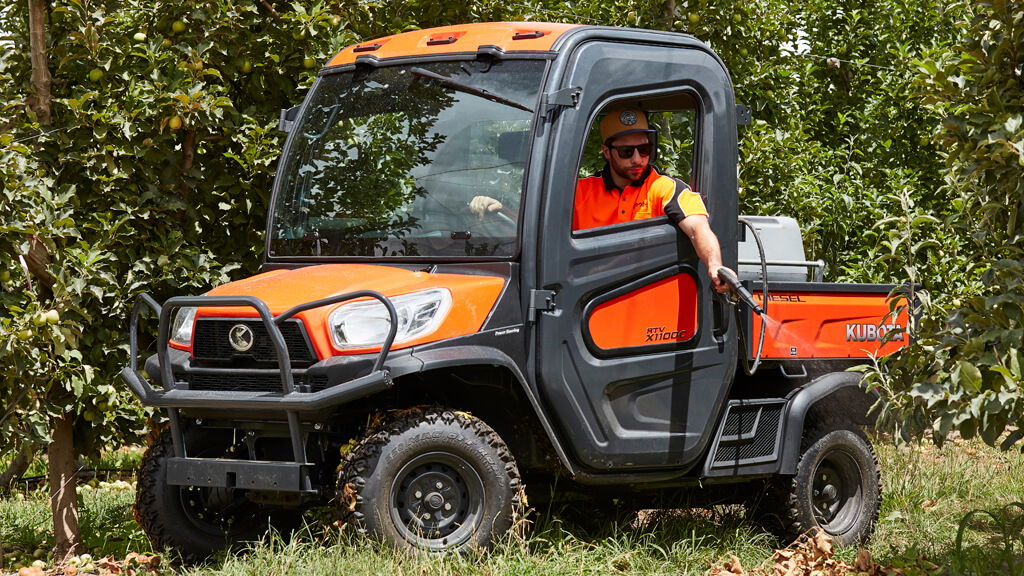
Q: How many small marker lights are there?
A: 3